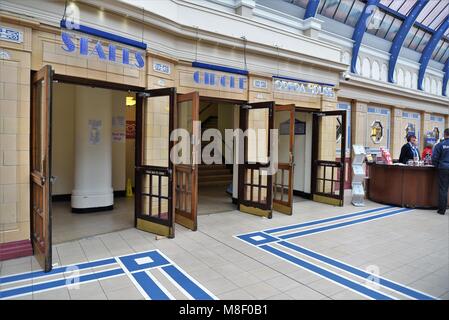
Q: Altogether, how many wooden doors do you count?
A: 6